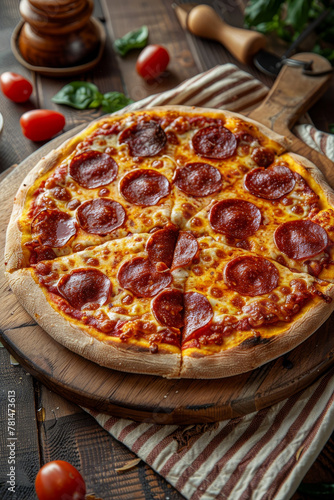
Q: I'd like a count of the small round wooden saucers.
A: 1